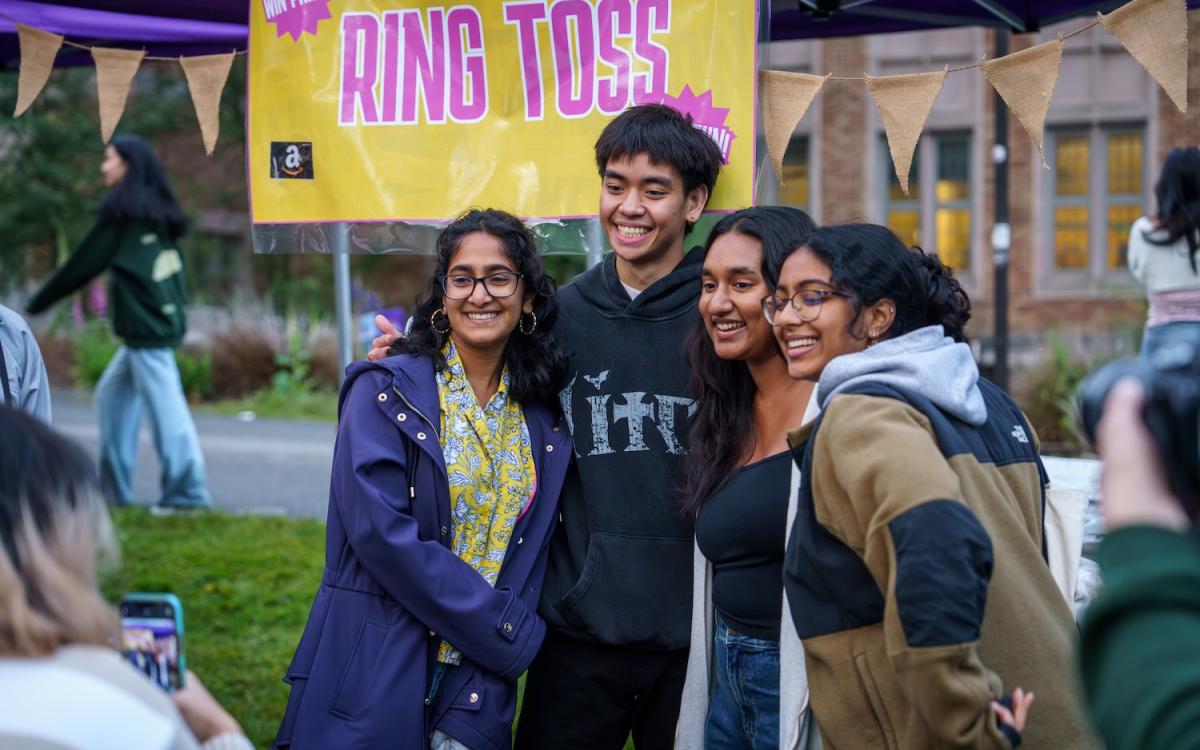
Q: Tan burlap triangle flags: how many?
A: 7